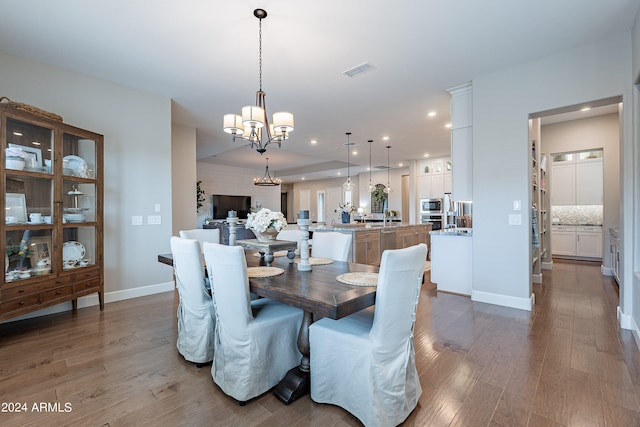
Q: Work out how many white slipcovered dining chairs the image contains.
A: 6